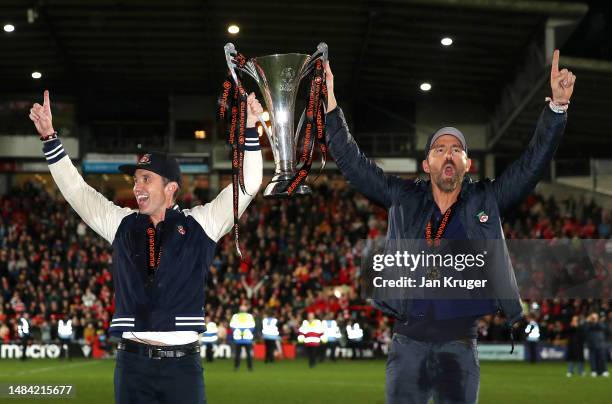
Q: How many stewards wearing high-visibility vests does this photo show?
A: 9